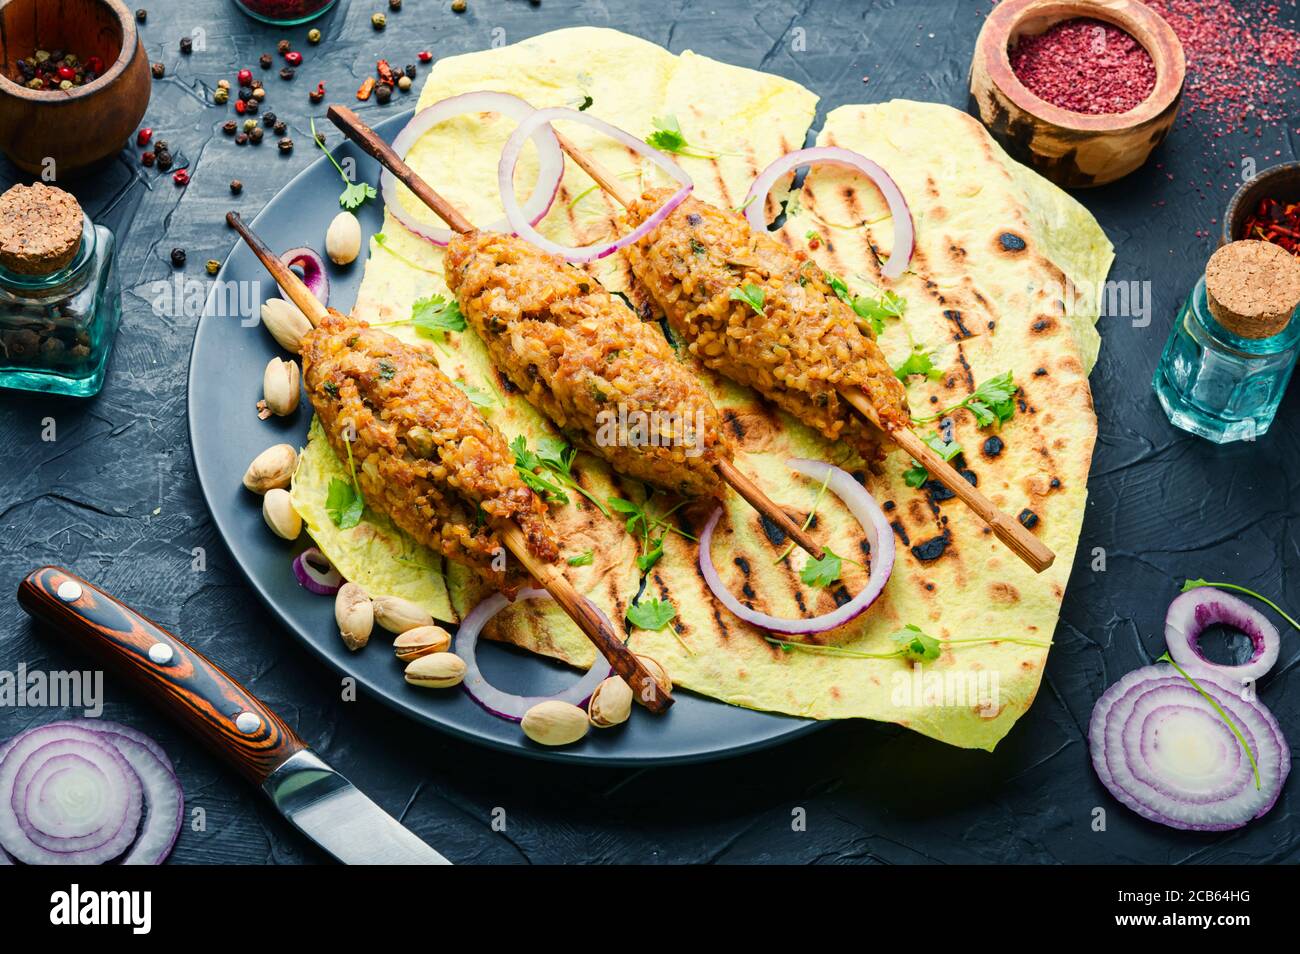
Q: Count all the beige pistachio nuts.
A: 12